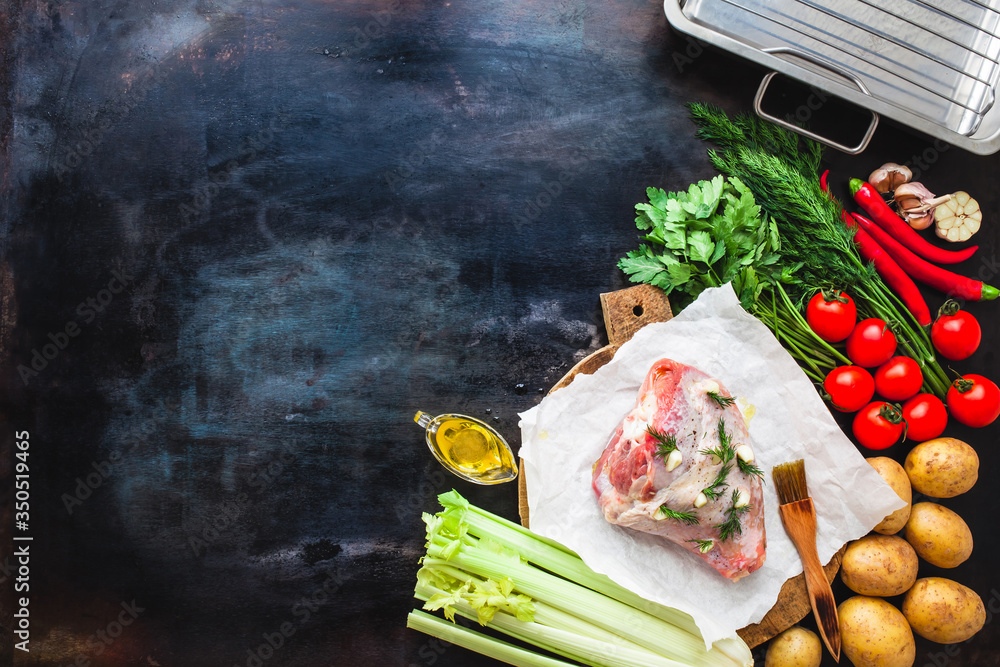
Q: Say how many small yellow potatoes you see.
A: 7